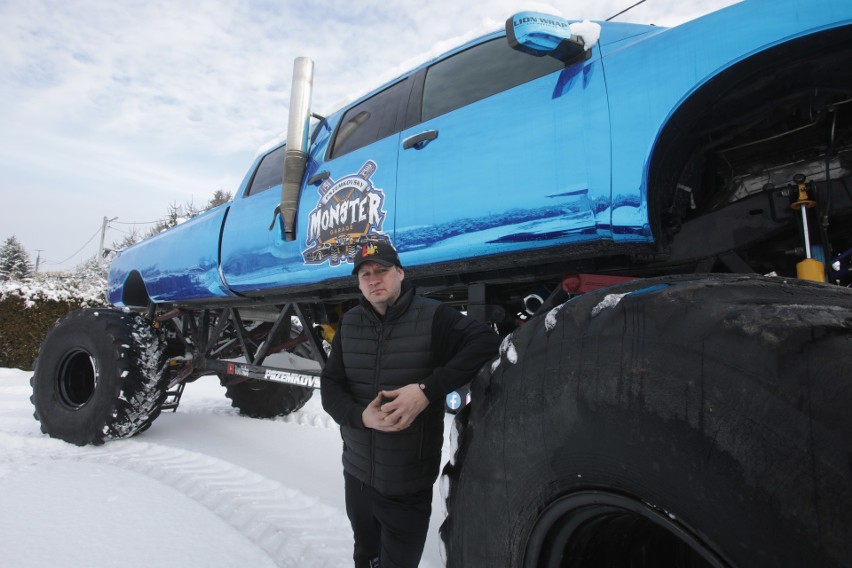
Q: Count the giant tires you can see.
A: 3